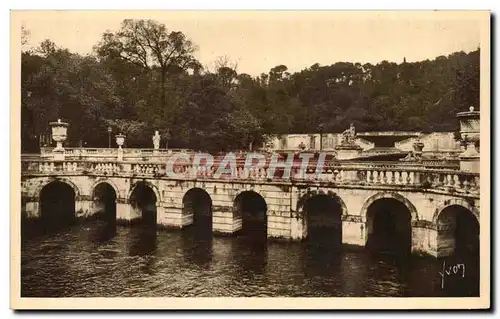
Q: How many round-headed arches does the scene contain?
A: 8